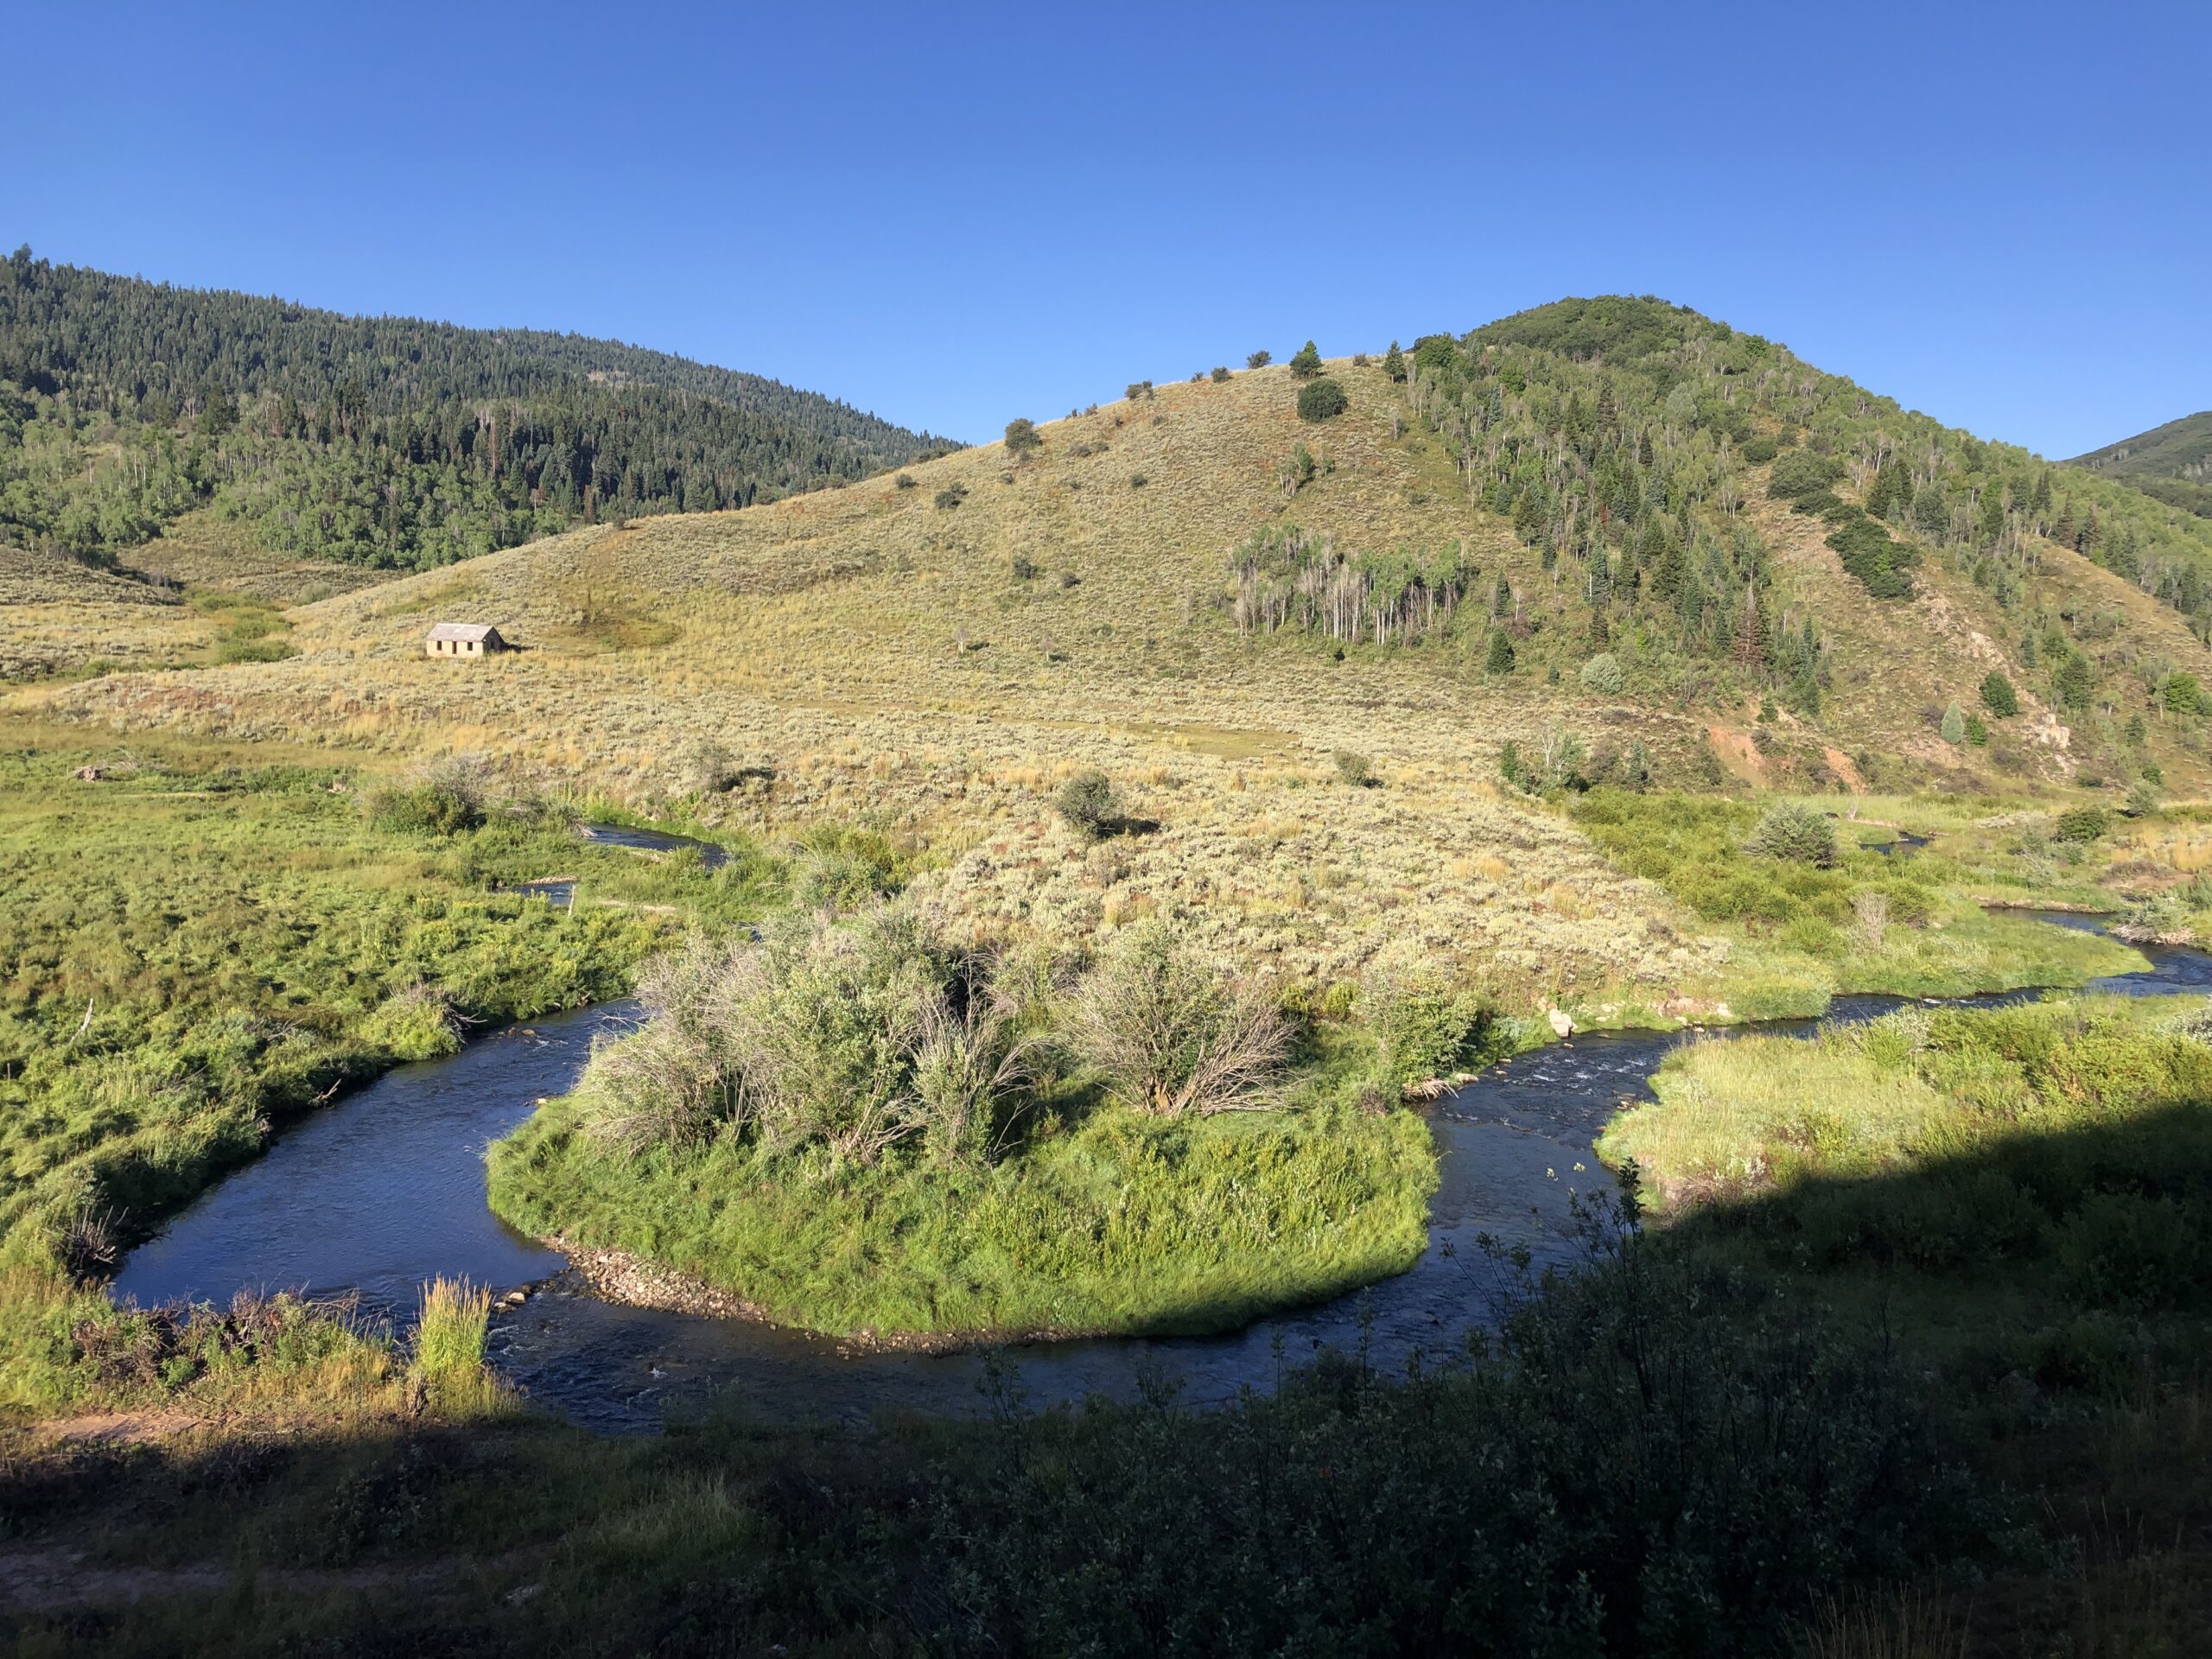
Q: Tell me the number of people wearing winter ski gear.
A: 0